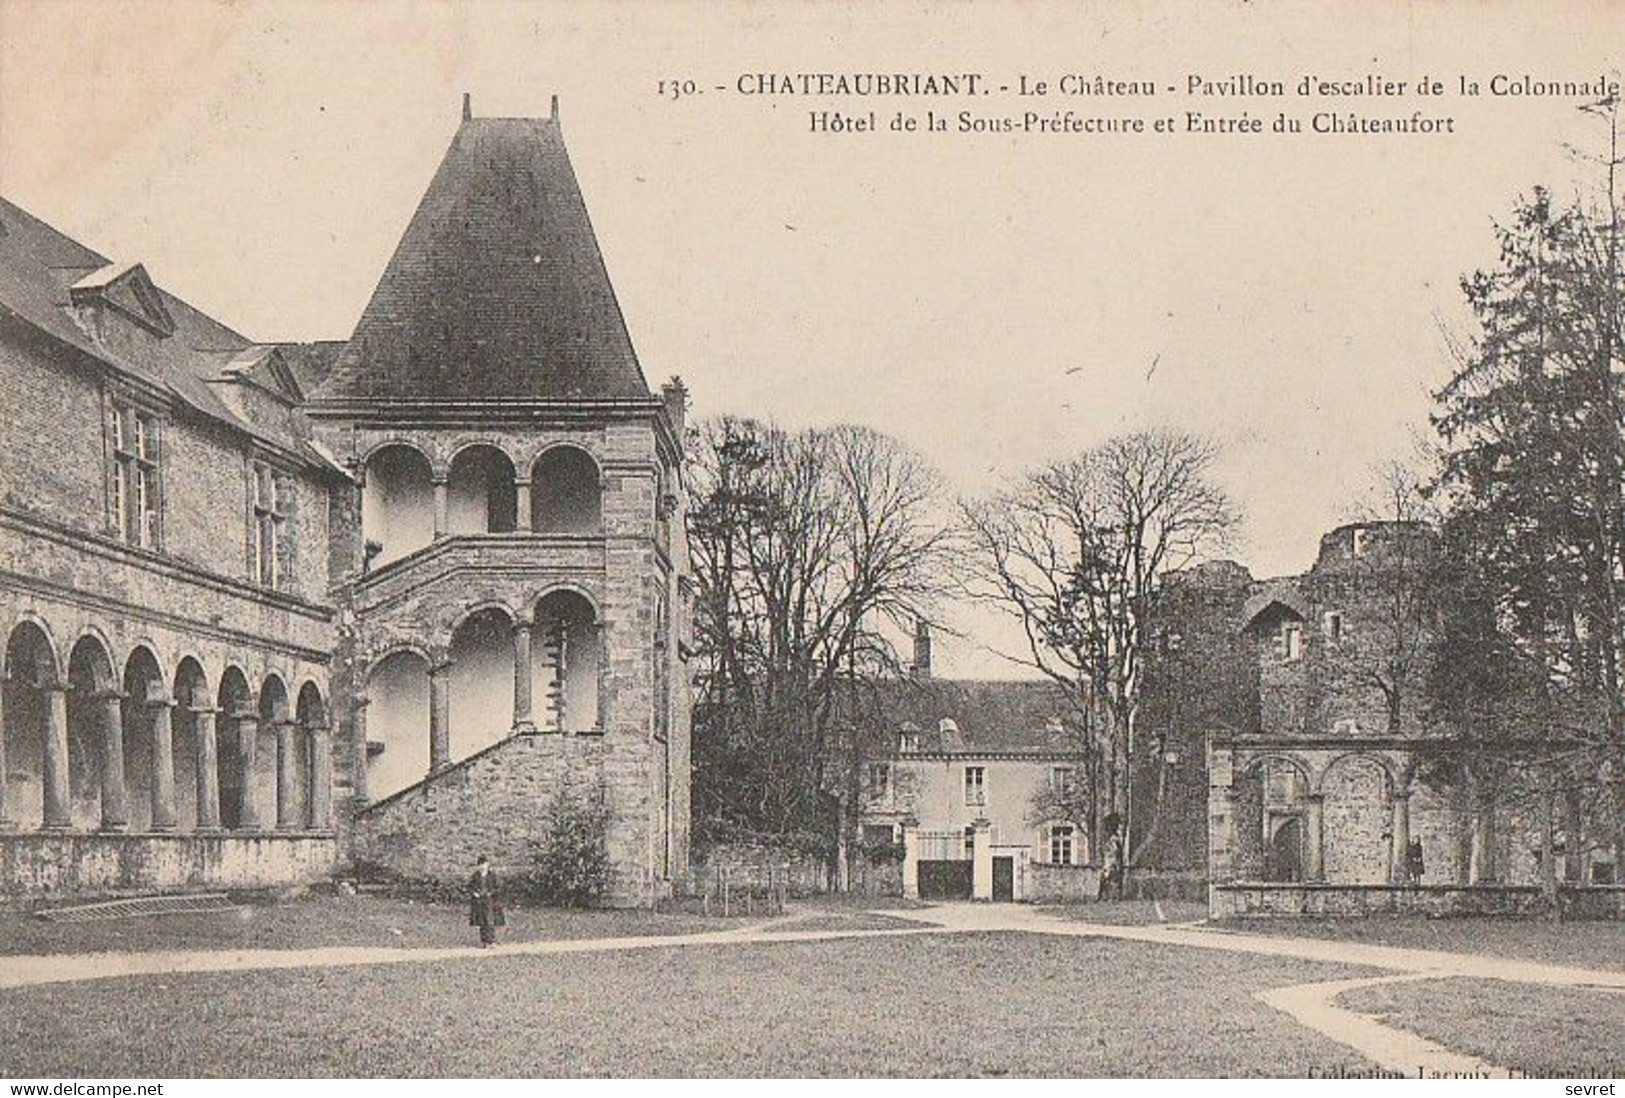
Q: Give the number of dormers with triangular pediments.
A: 2